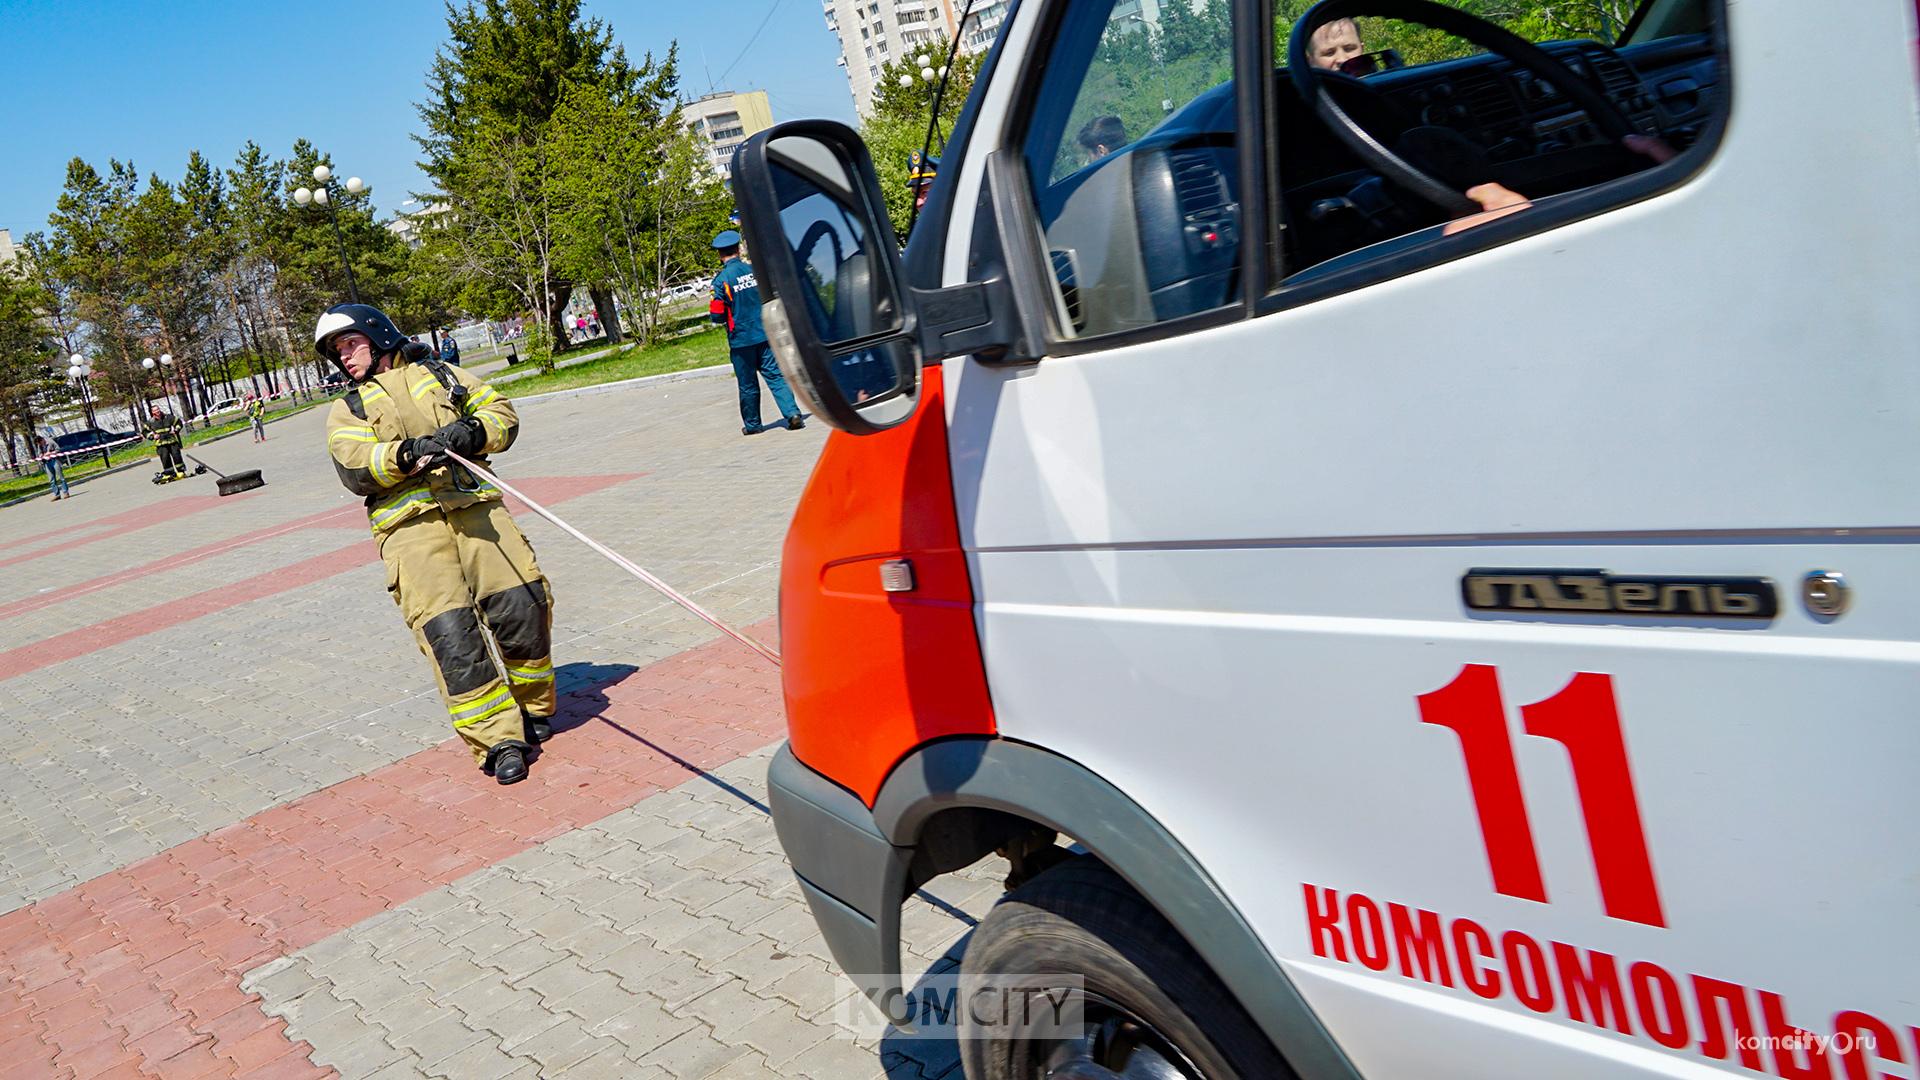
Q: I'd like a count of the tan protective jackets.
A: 1